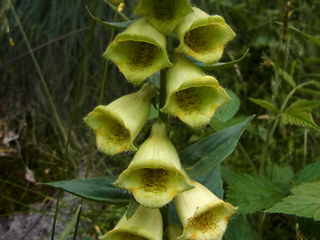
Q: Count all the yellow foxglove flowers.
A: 8